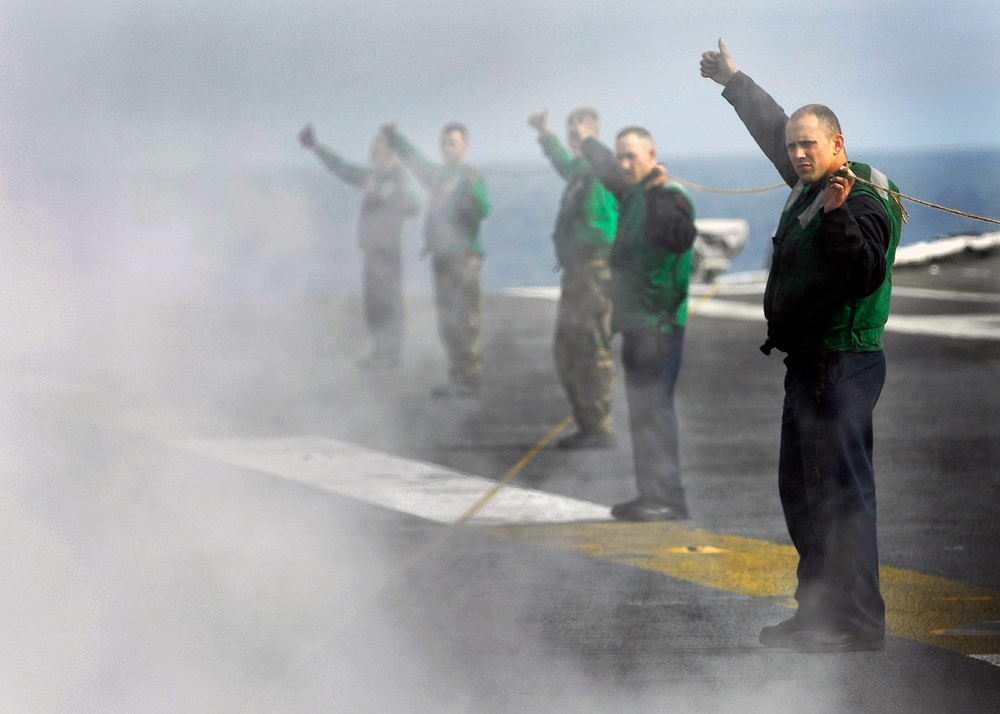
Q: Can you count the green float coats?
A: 5